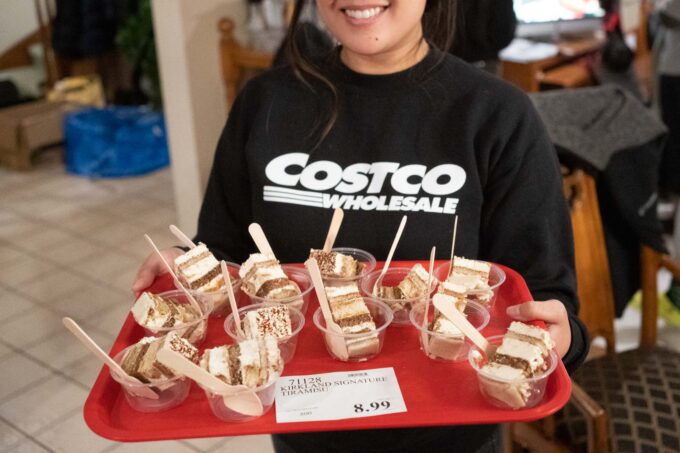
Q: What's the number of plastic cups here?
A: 12